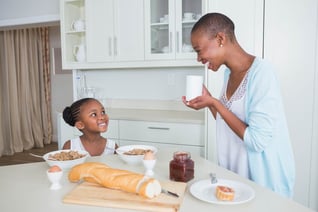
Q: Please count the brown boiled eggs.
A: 2